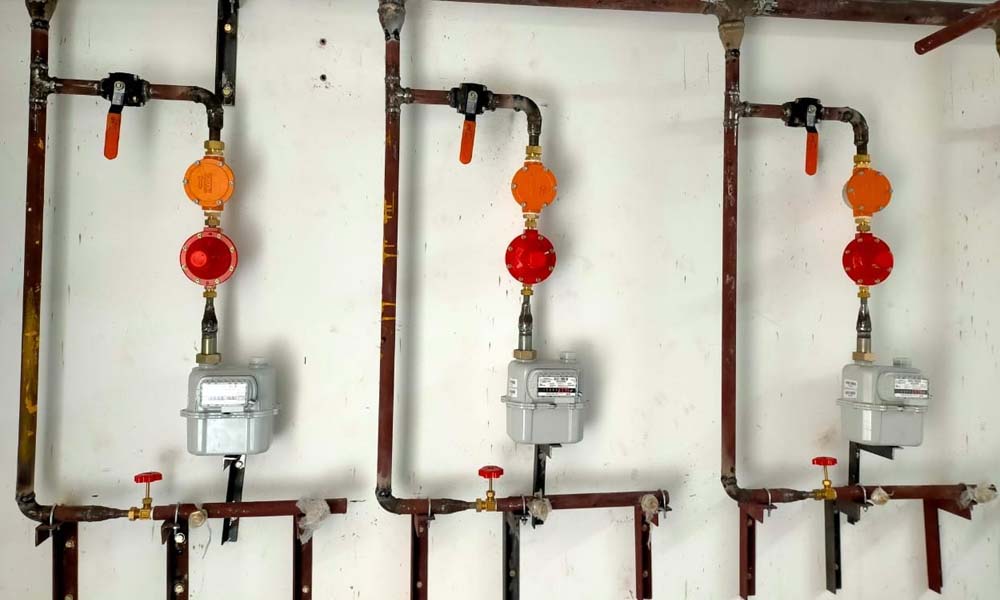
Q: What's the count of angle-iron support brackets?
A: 13